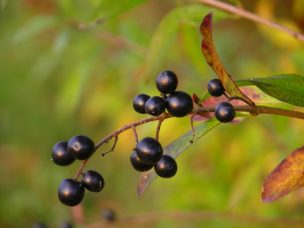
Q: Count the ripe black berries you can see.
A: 13